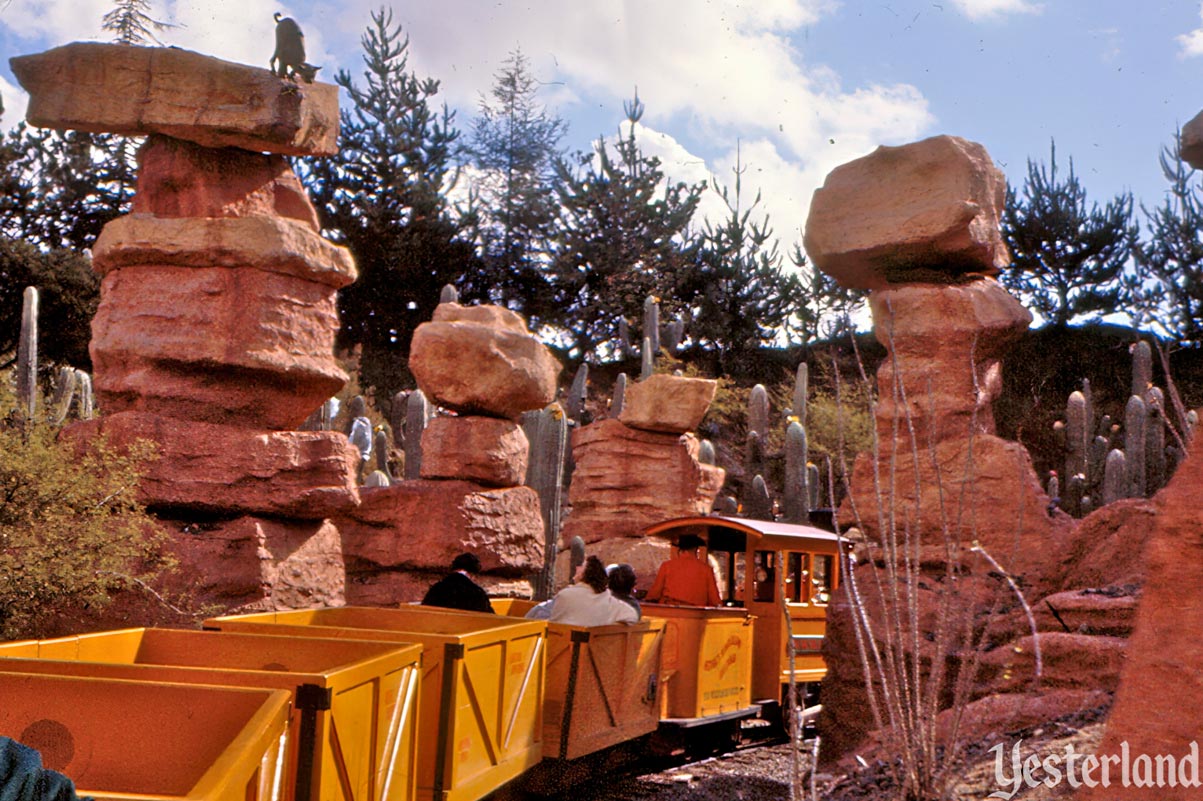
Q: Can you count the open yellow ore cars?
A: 4